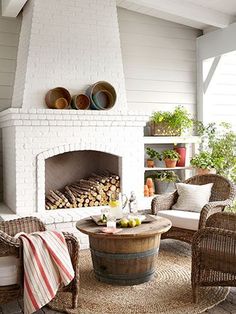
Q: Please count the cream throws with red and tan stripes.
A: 1